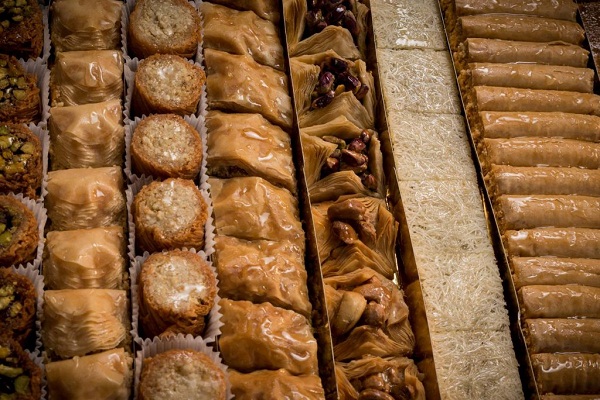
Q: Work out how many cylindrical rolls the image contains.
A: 15